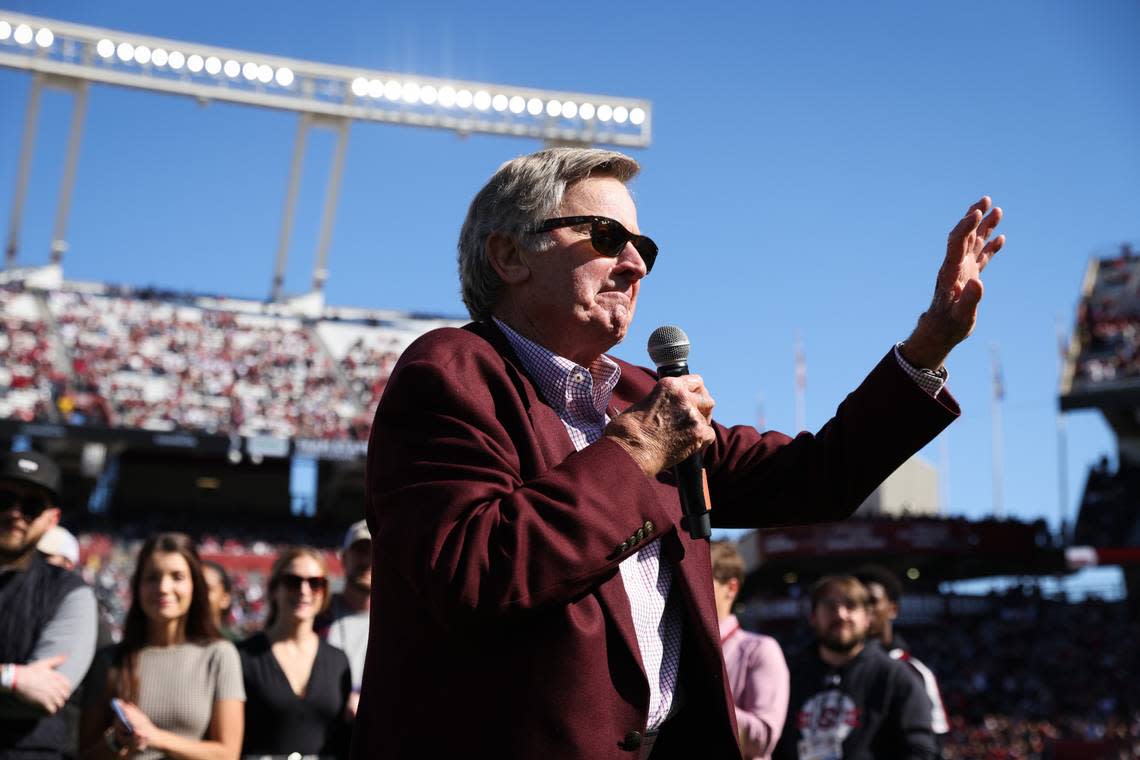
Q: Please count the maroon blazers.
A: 1